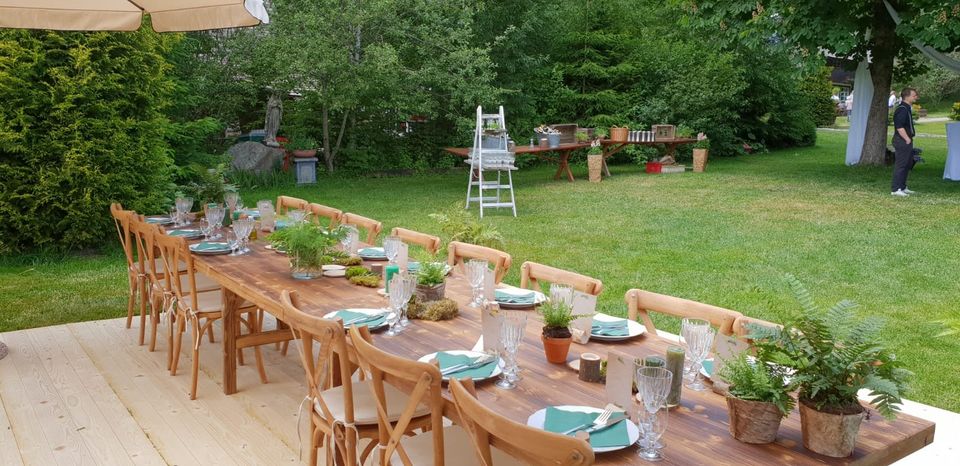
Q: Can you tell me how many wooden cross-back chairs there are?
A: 14